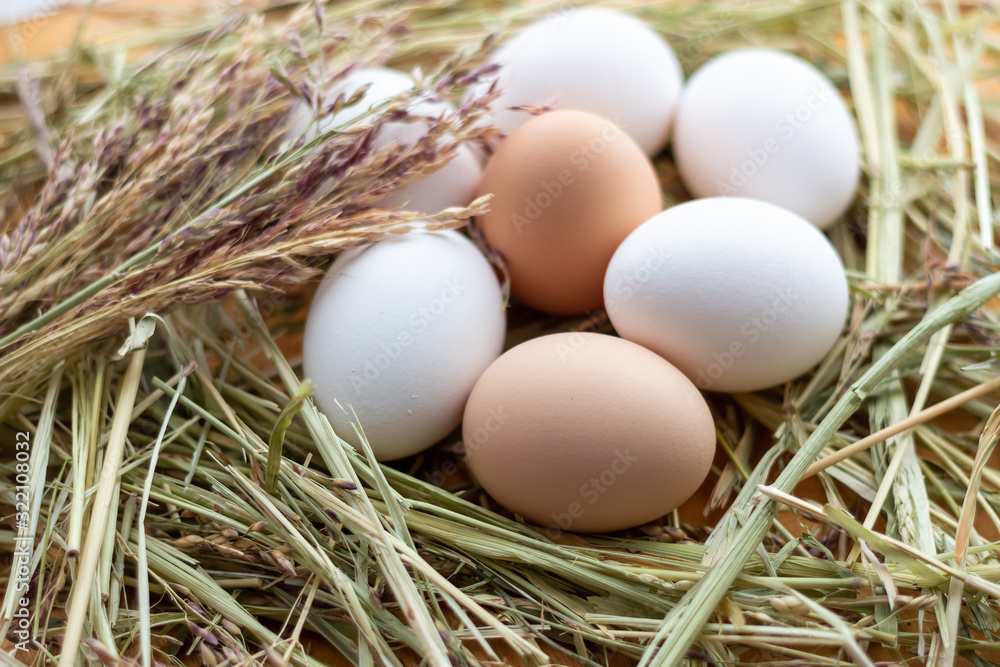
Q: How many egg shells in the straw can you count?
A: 7